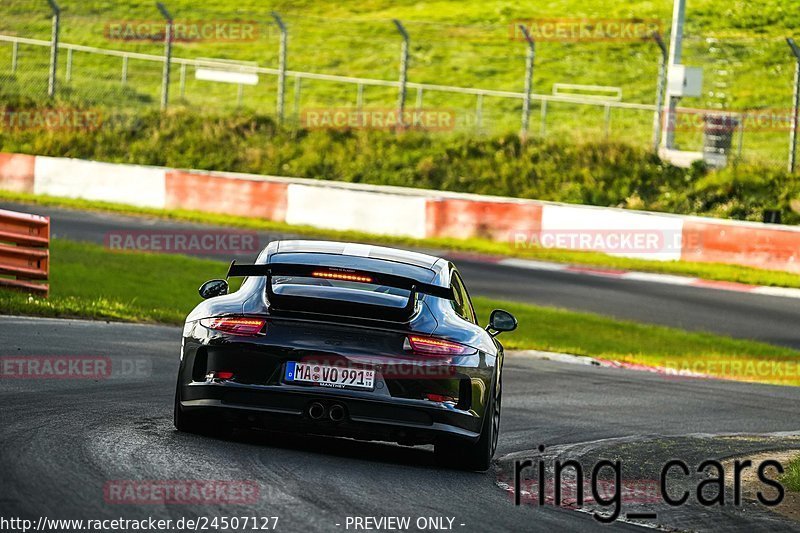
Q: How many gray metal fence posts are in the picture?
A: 7